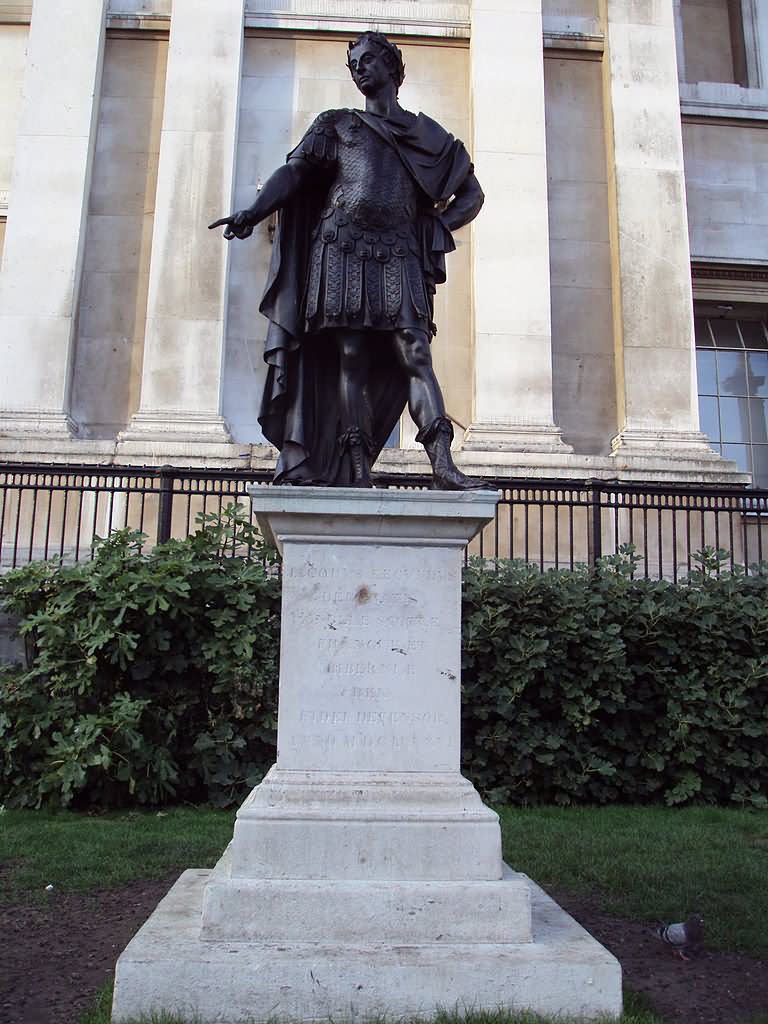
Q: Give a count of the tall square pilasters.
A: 4